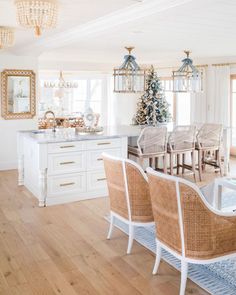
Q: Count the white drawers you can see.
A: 6